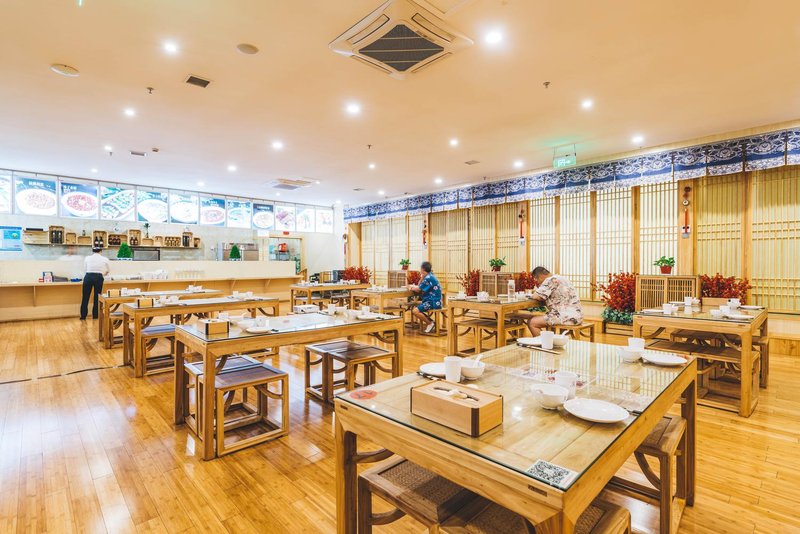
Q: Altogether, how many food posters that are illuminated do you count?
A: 12